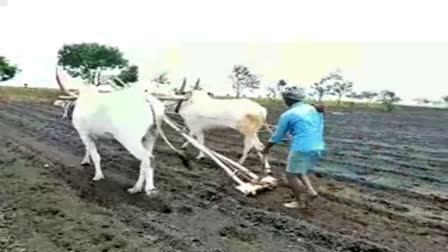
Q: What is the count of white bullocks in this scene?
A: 2